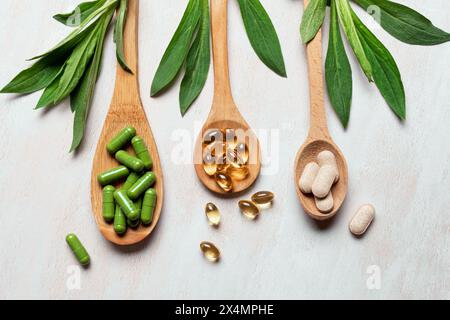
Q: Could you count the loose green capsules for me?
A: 1